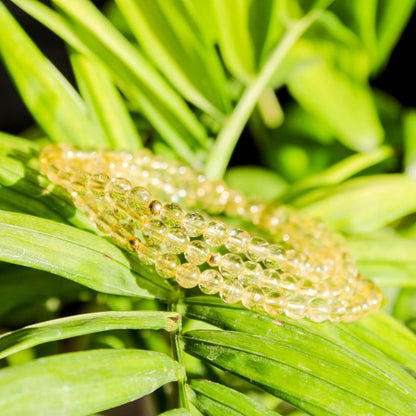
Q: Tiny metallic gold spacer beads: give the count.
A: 3